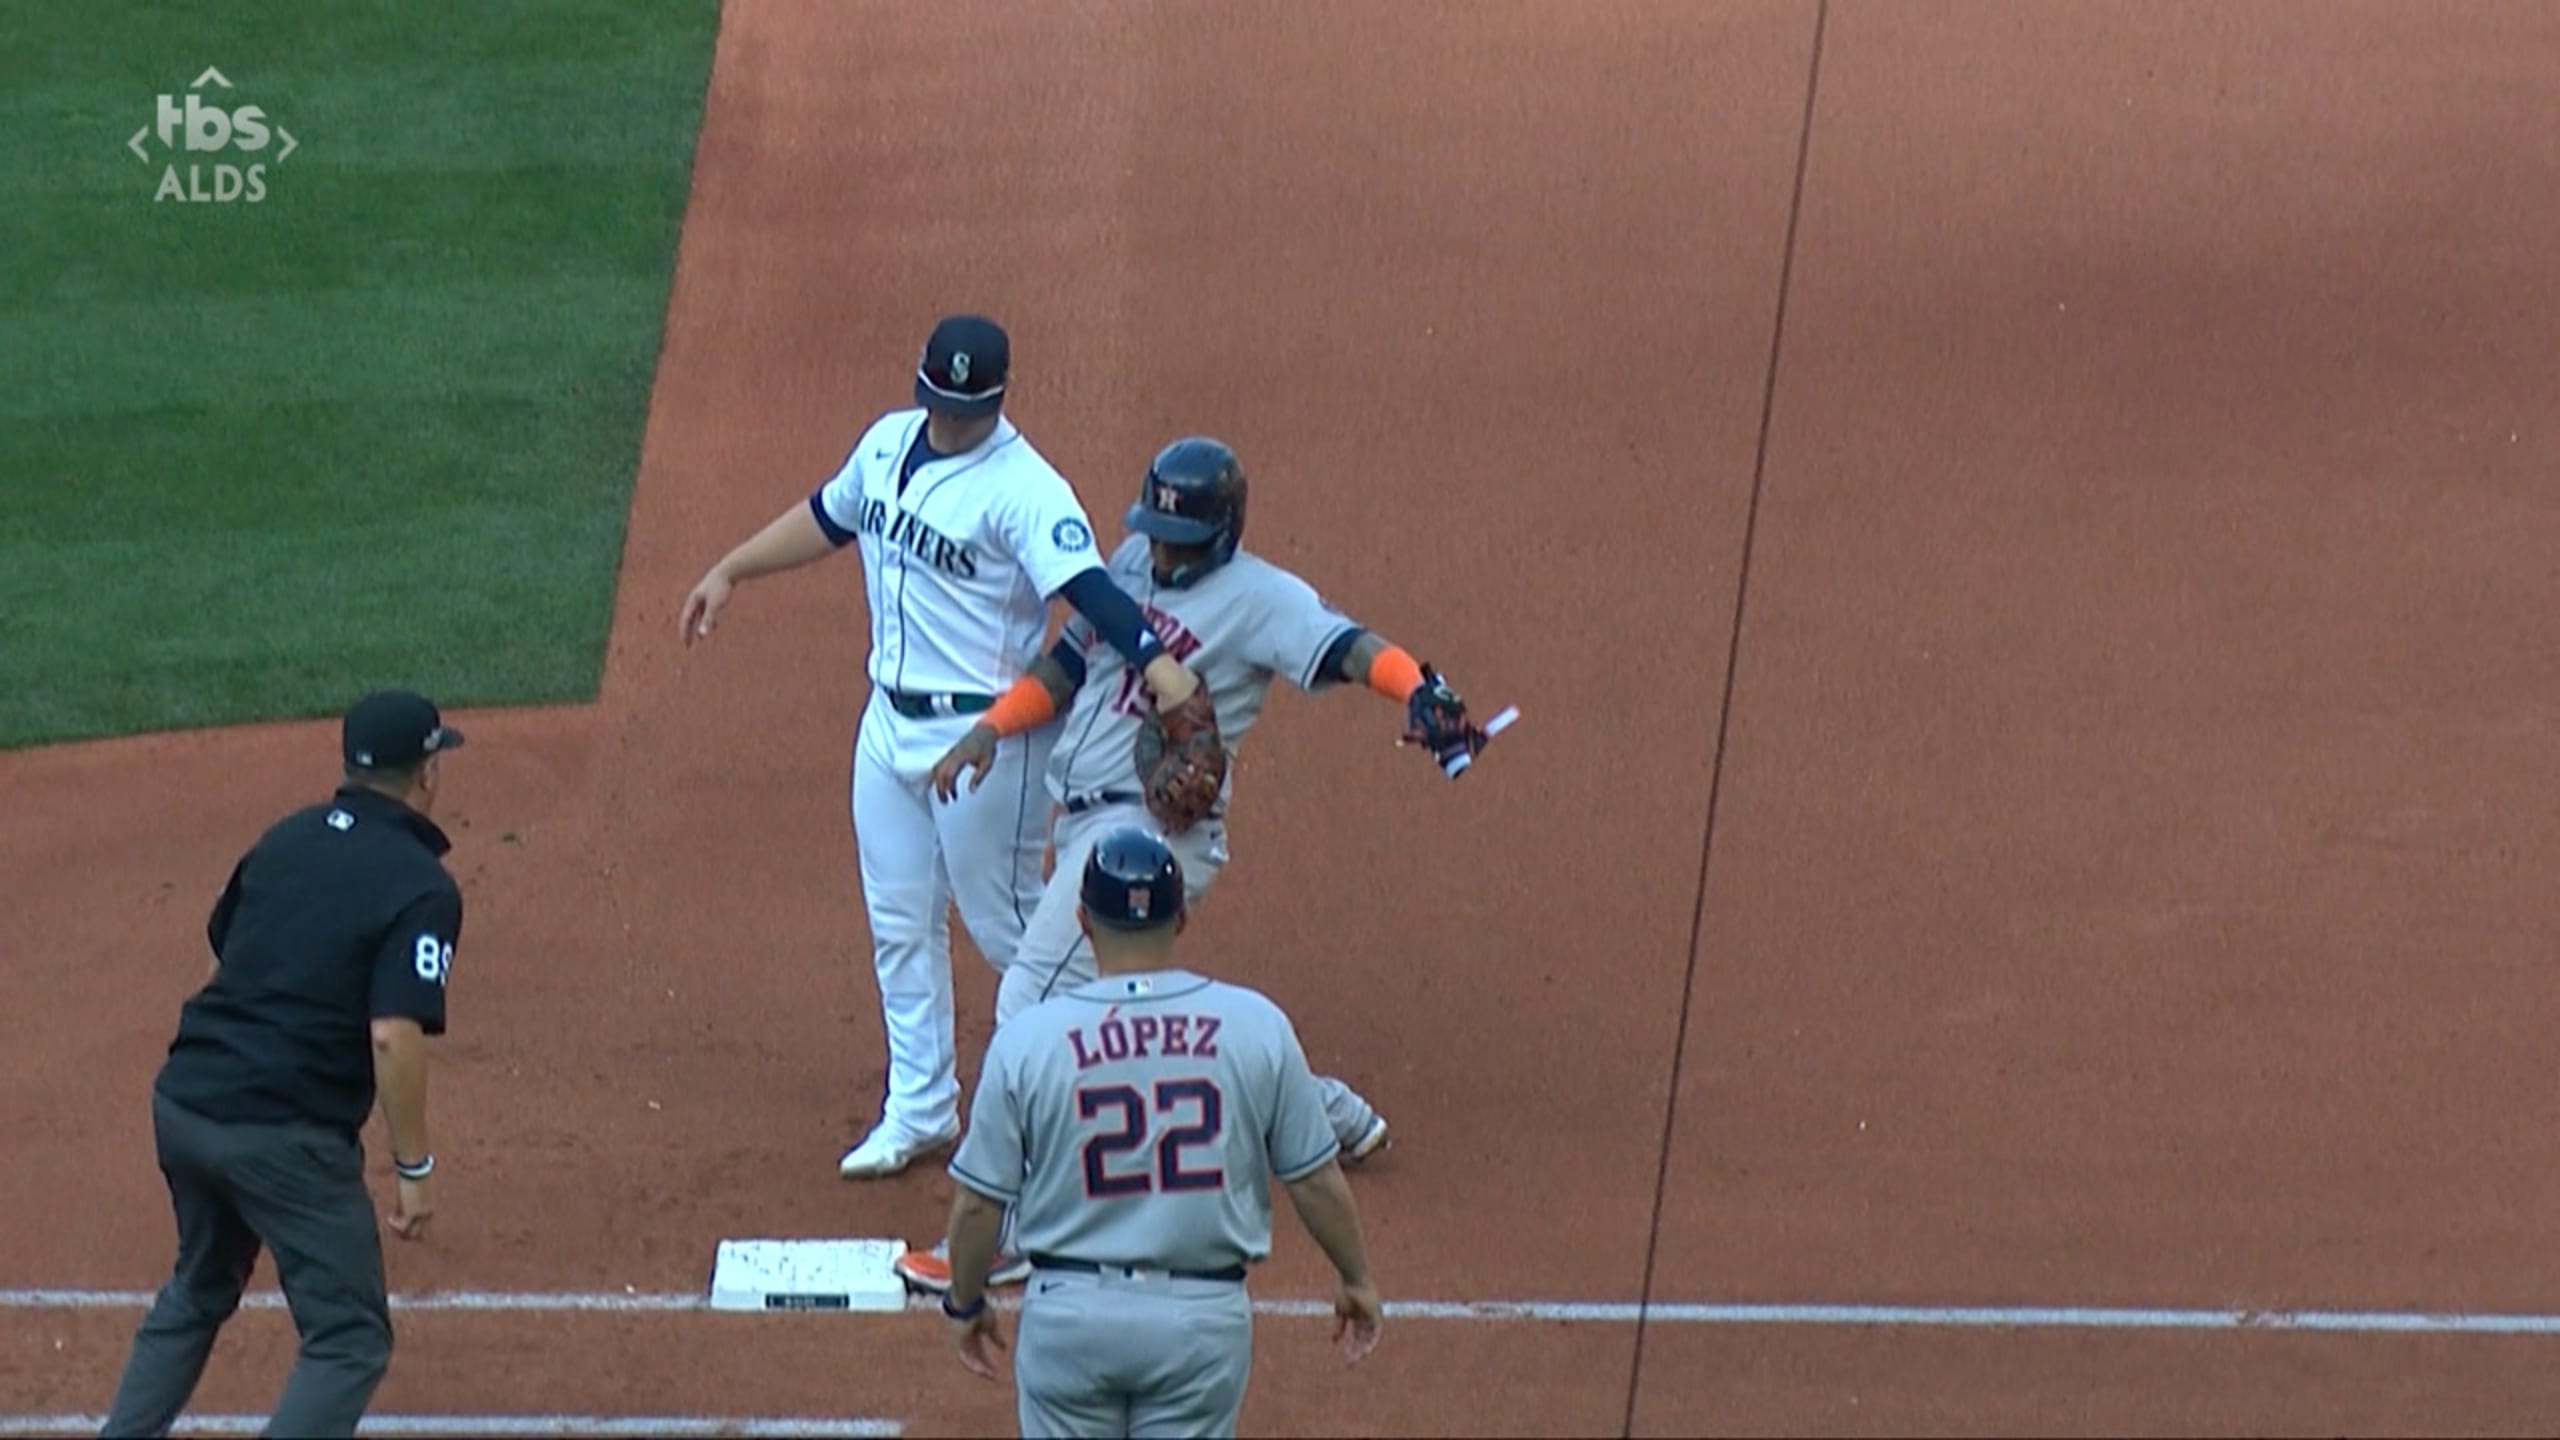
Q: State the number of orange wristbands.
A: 2